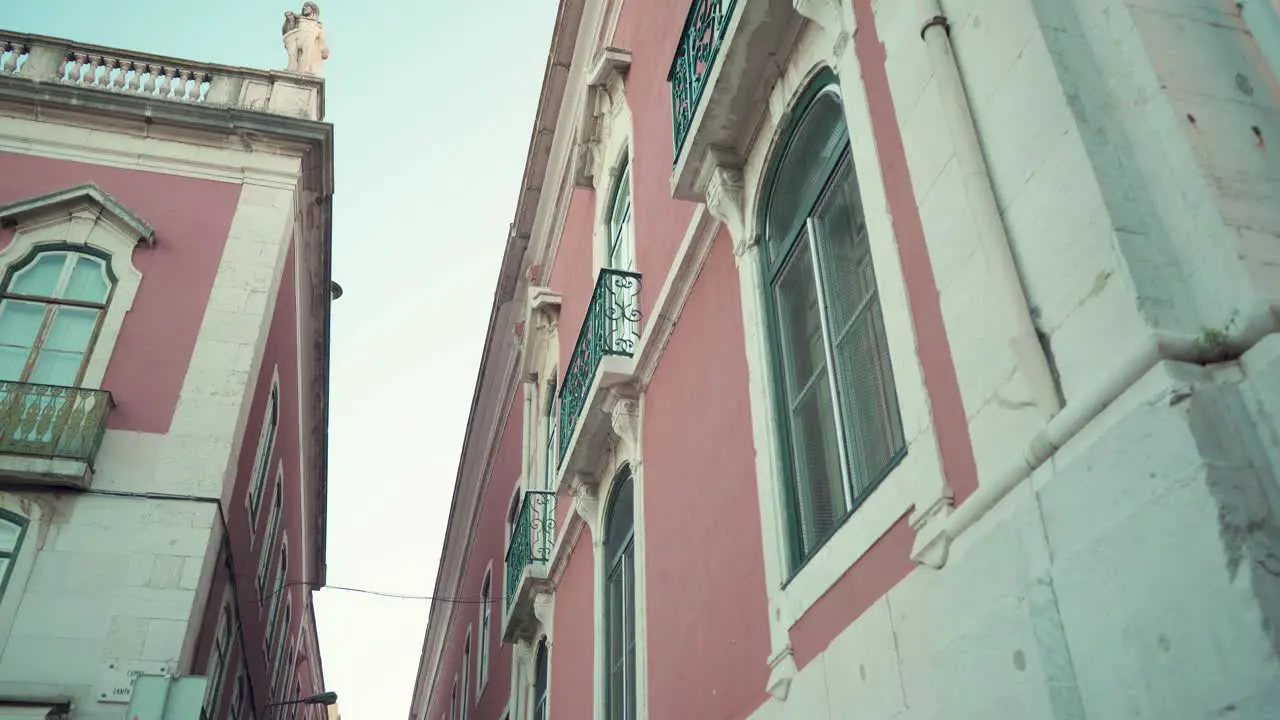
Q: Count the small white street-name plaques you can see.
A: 1